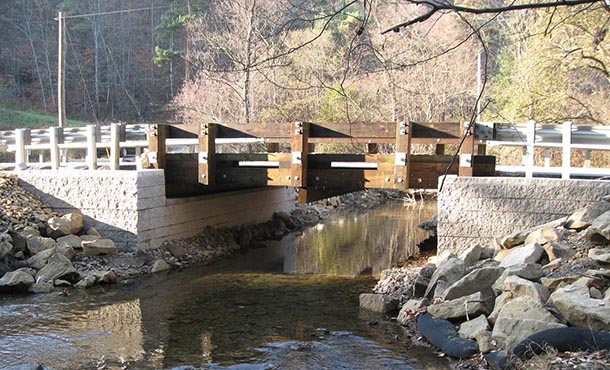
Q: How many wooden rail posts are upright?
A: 5